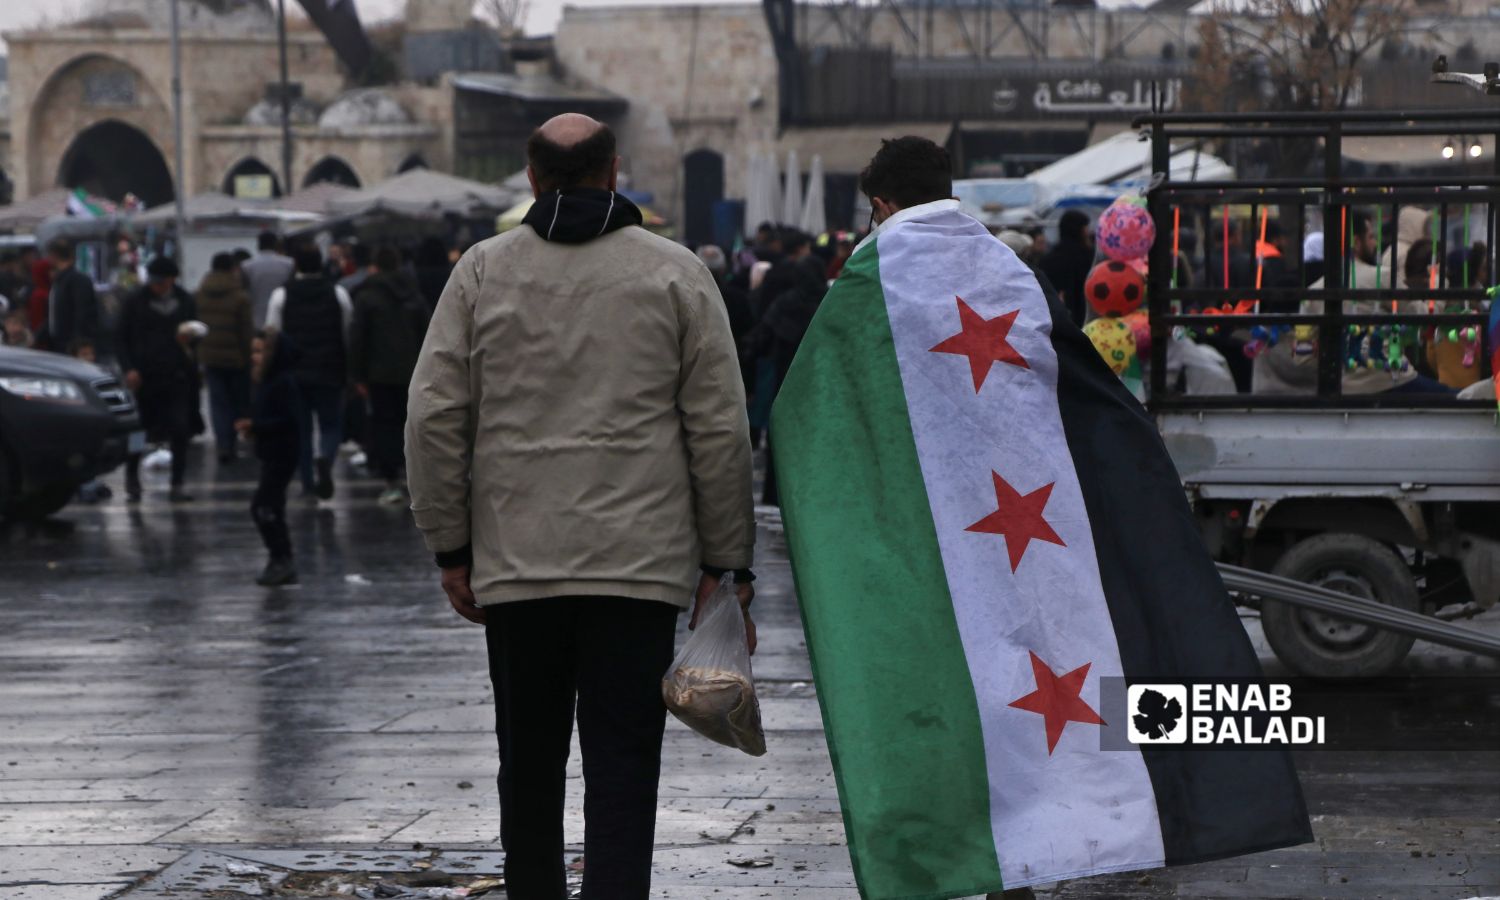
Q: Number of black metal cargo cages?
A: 1